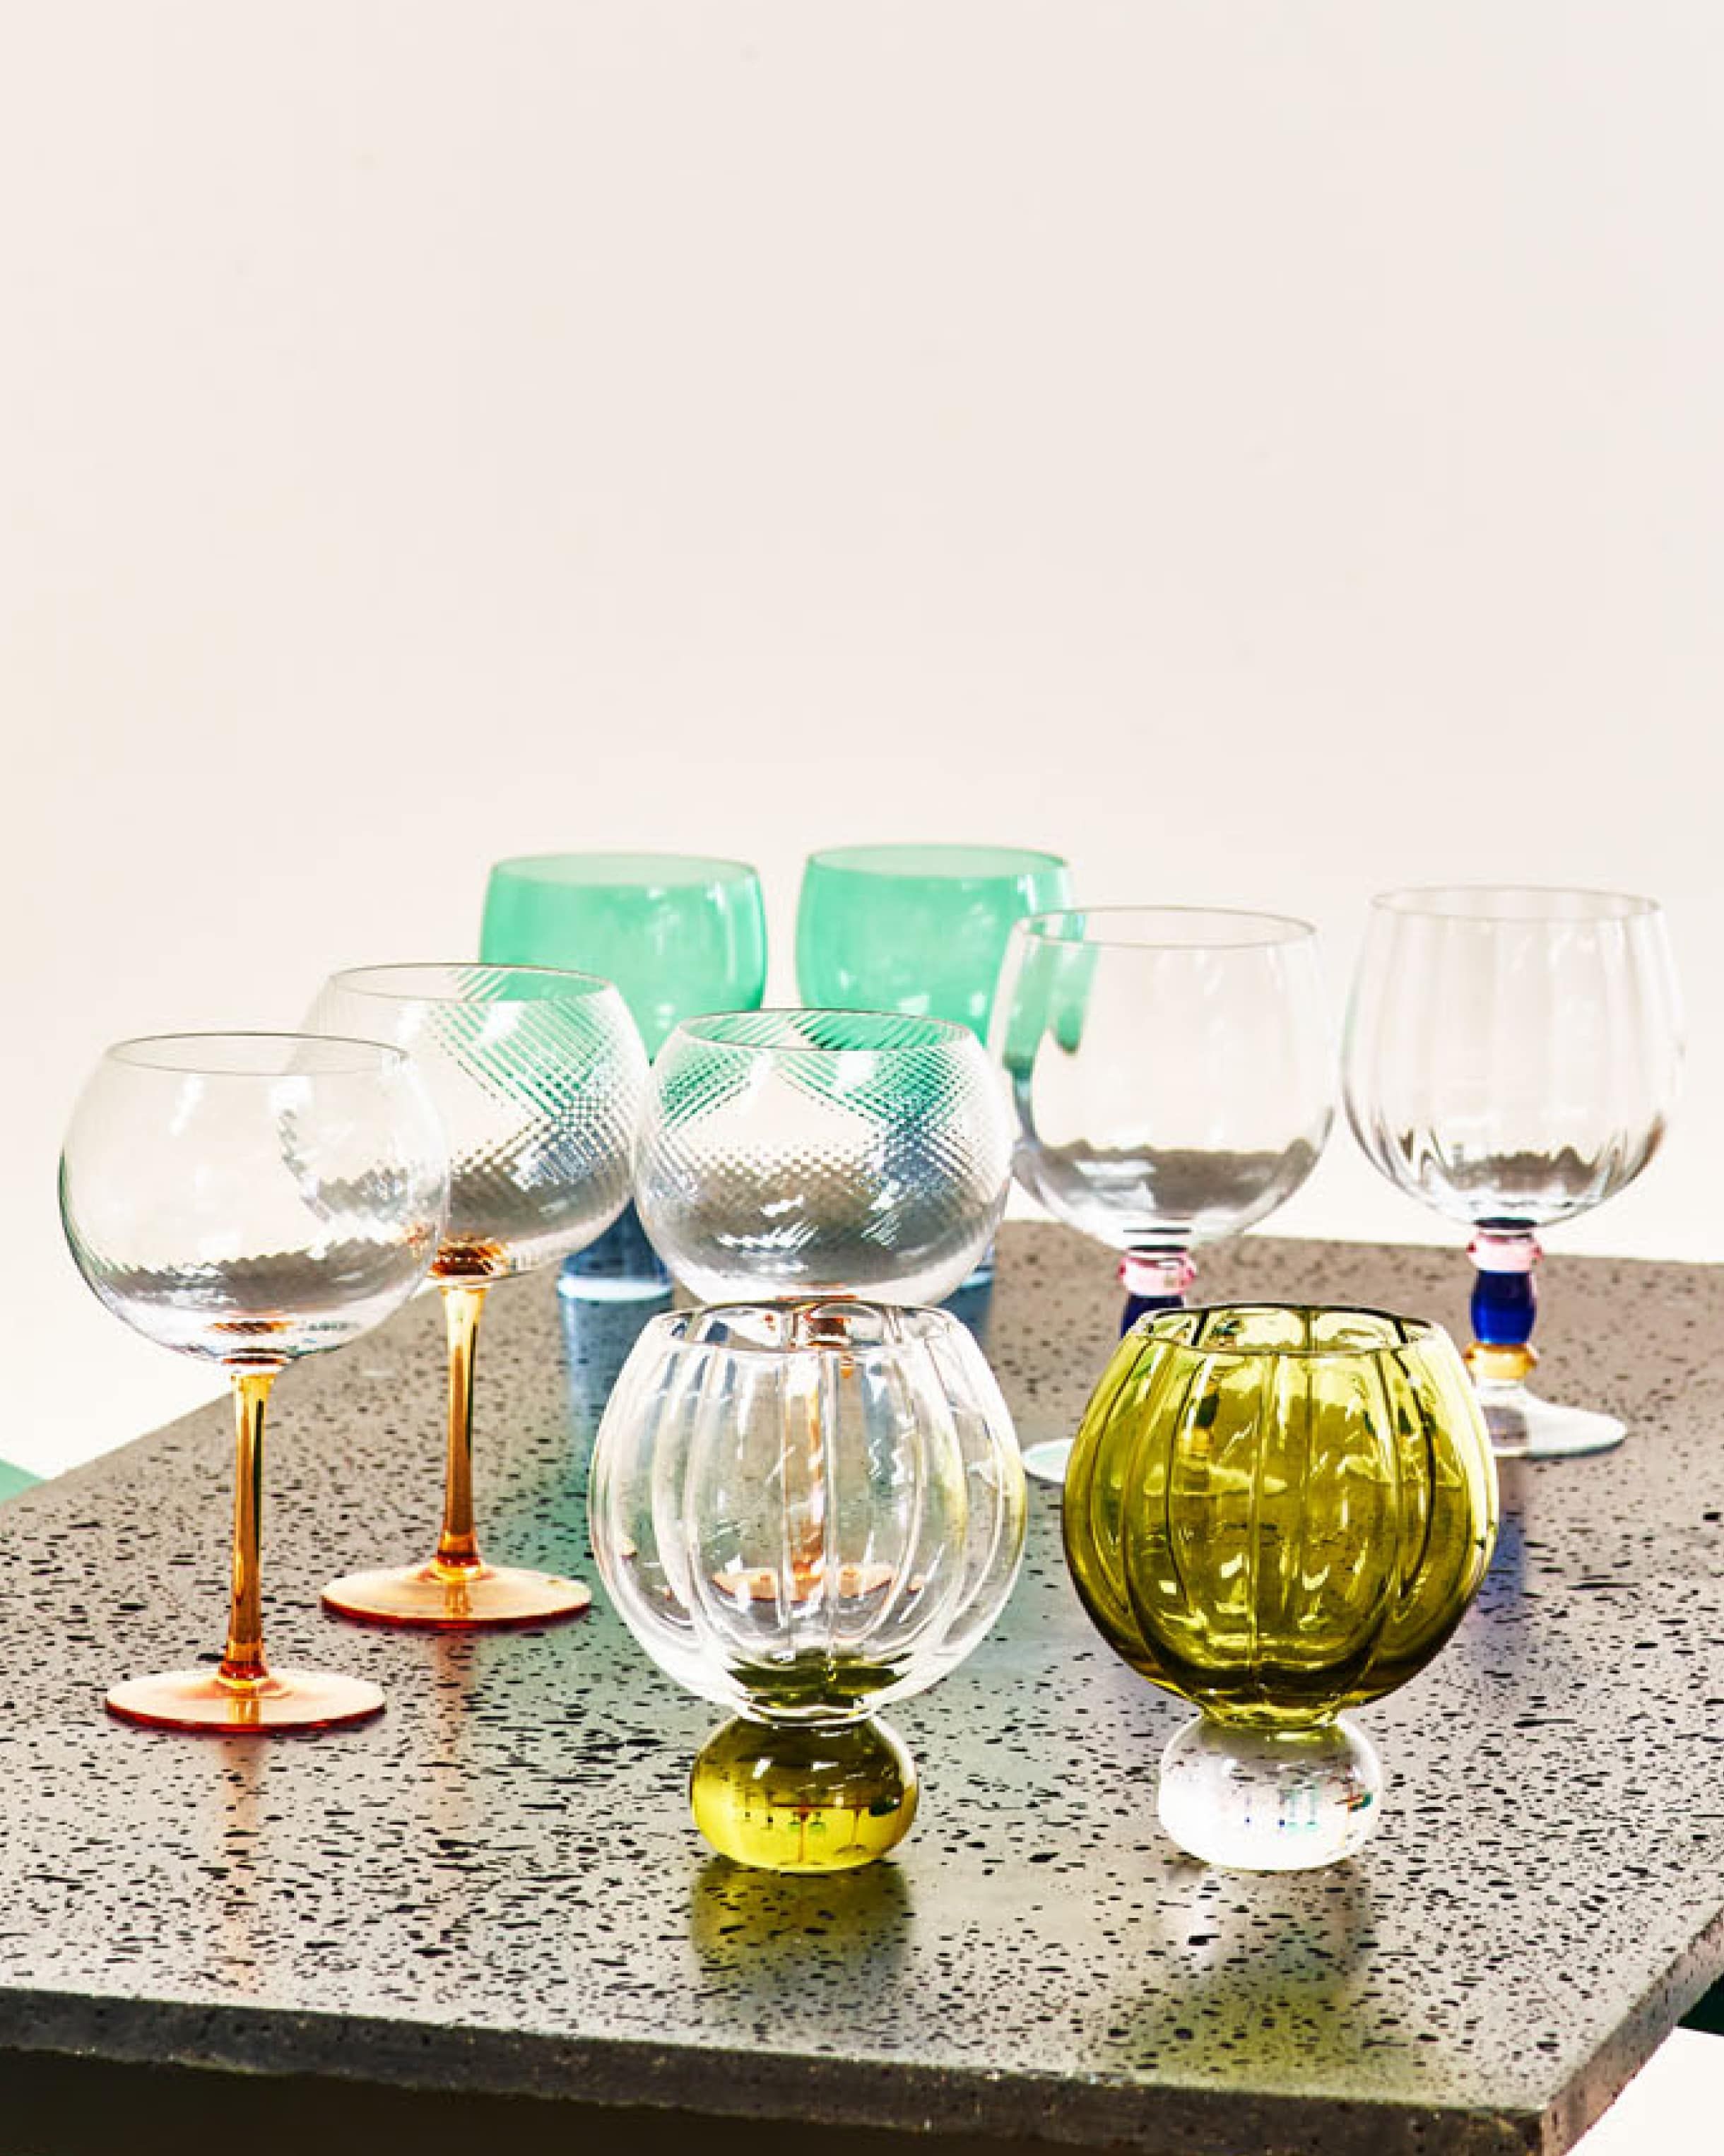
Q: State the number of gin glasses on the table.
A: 9